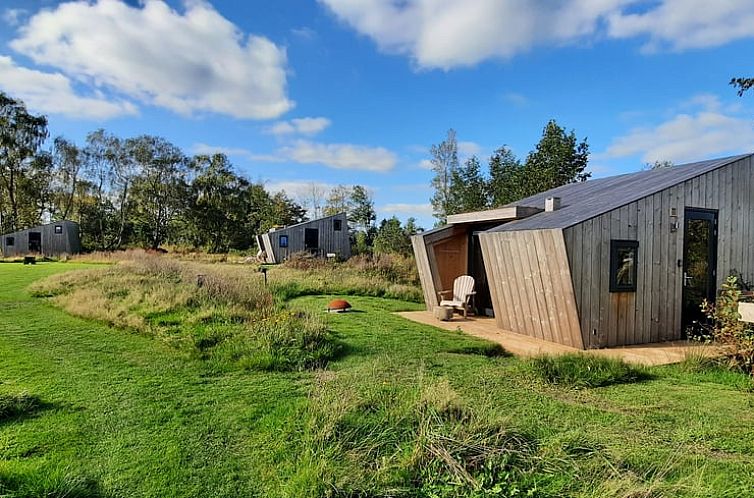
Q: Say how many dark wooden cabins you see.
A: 3